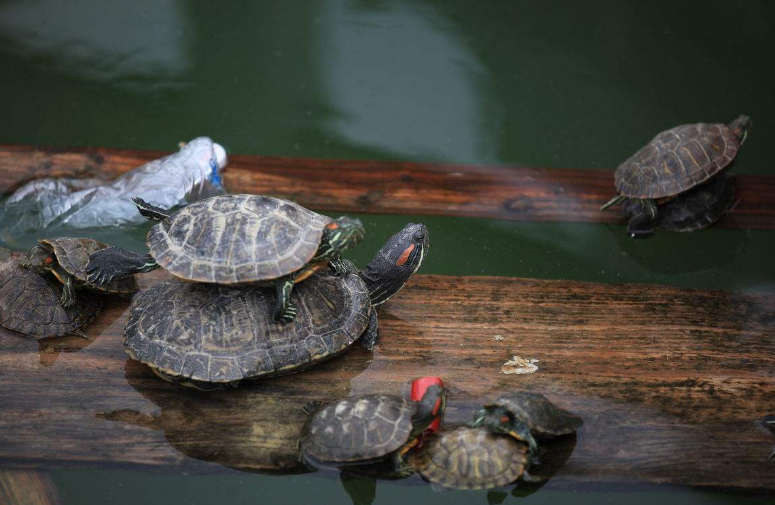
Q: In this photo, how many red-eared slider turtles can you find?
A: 9